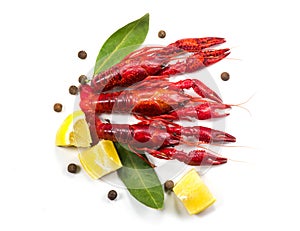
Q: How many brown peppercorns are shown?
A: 9